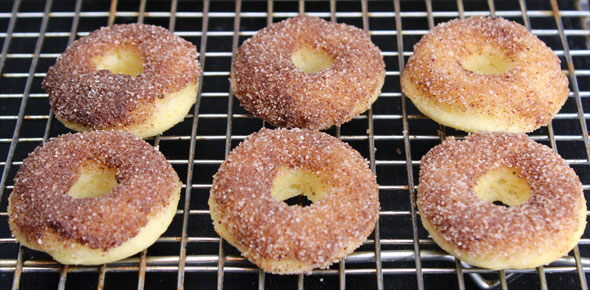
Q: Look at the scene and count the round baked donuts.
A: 6